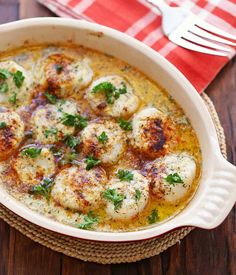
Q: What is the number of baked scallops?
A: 11